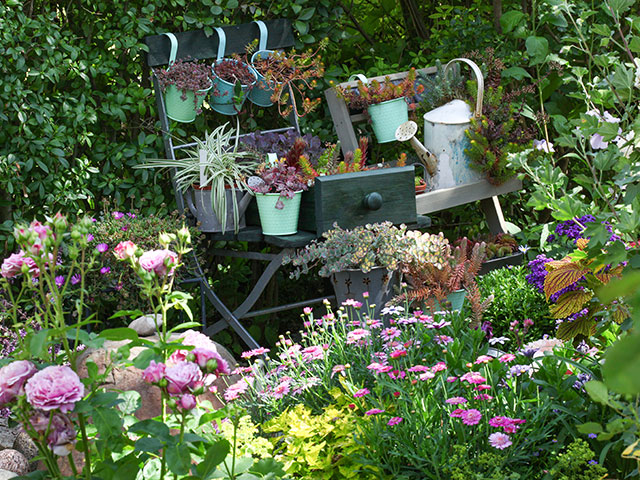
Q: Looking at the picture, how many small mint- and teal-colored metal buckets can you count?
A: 6